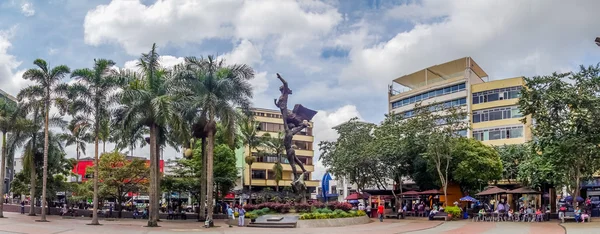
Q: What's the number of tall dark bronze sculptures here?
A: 1